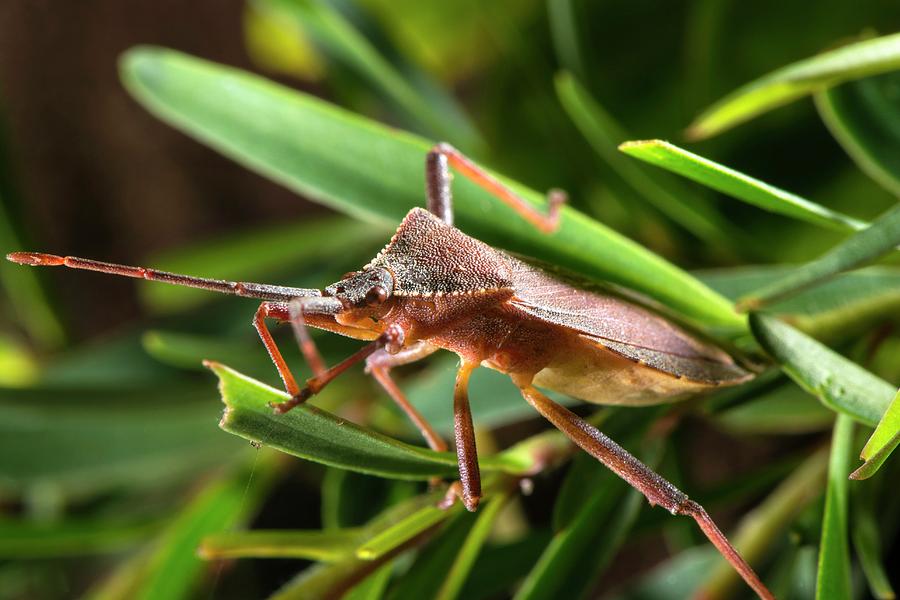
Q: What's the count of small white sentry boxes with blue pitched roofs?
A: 0